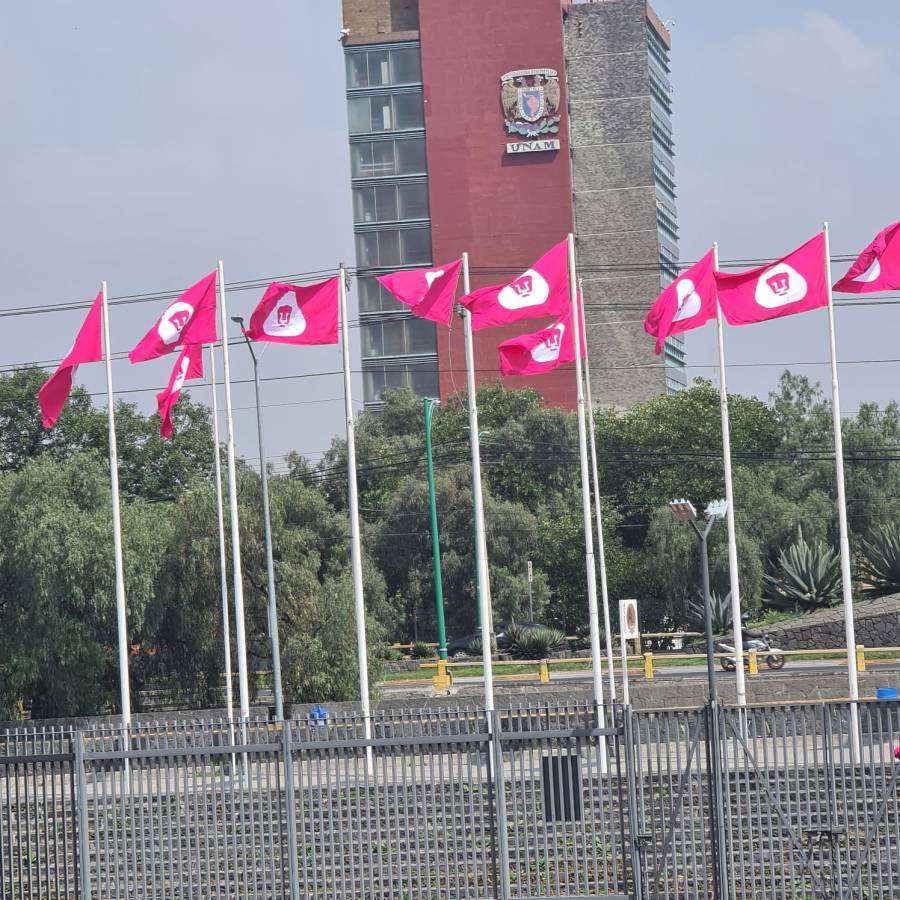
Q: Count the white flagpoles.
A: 9